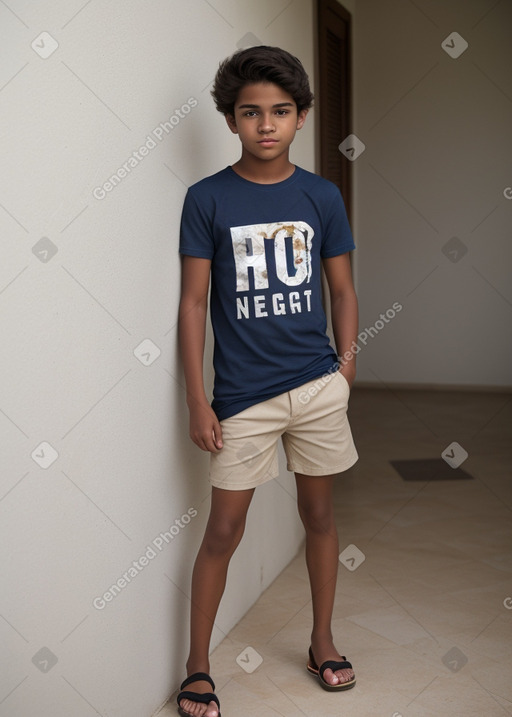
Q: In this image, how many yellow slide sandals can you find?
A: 0